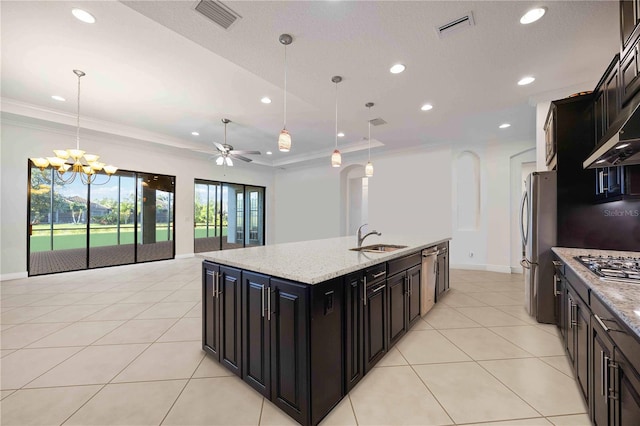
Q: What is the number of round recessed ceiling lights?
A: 11